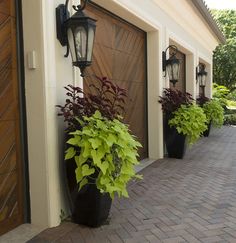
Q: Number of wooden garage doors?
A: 4